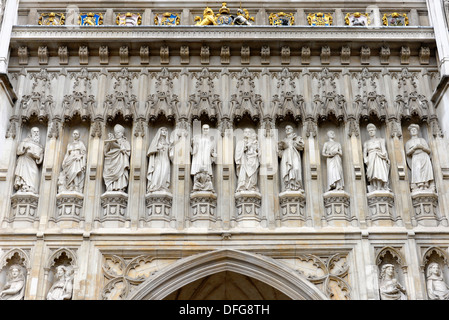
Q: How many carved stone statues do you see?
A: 14